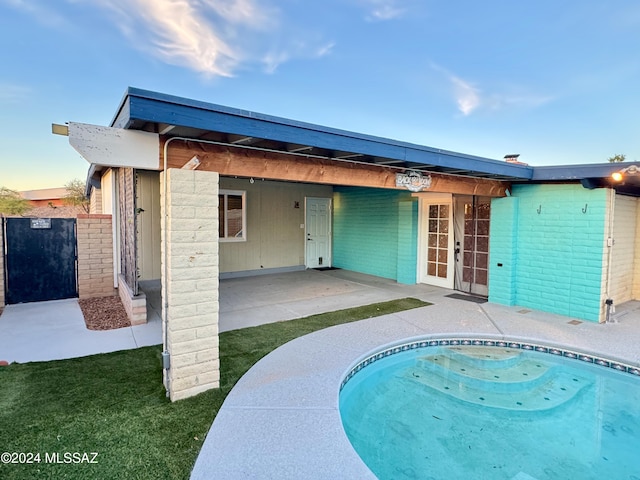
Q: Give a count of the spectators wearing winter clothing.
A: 0